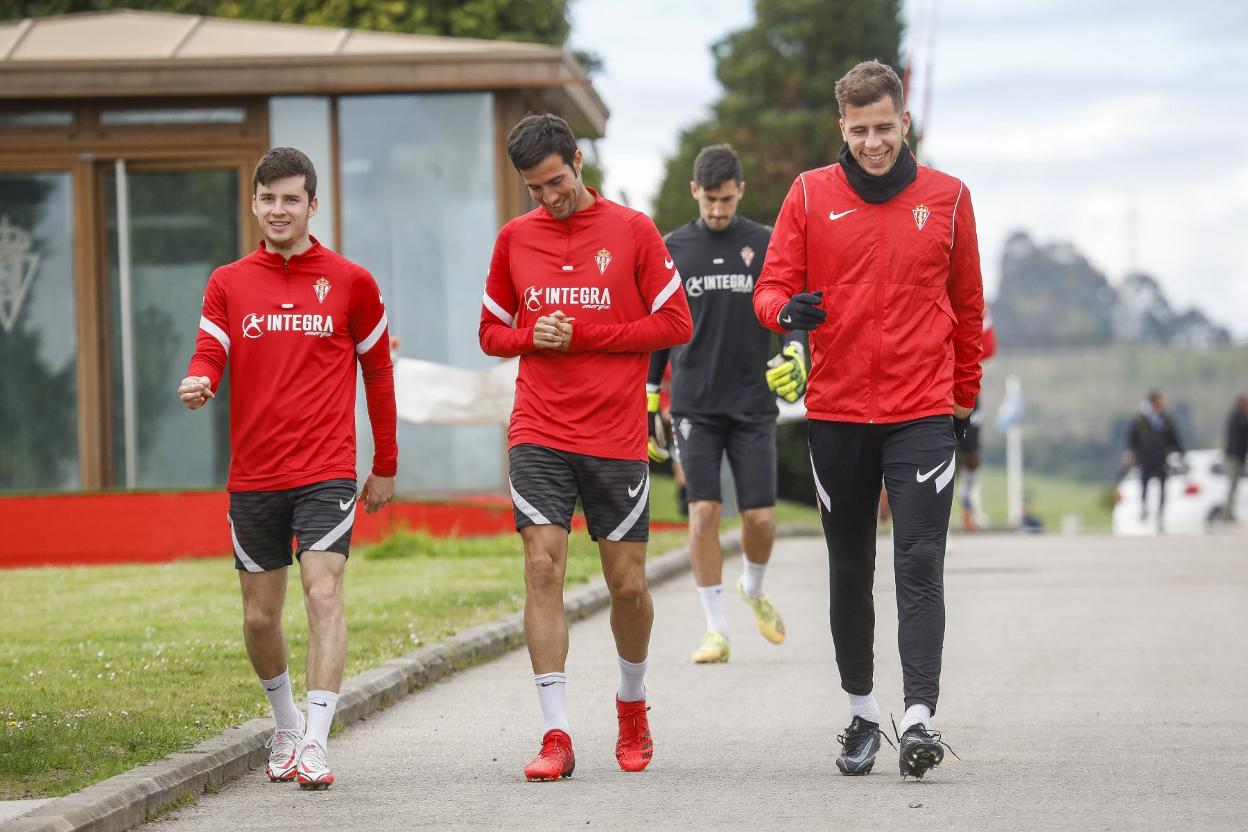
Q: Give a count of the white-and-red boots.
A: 2